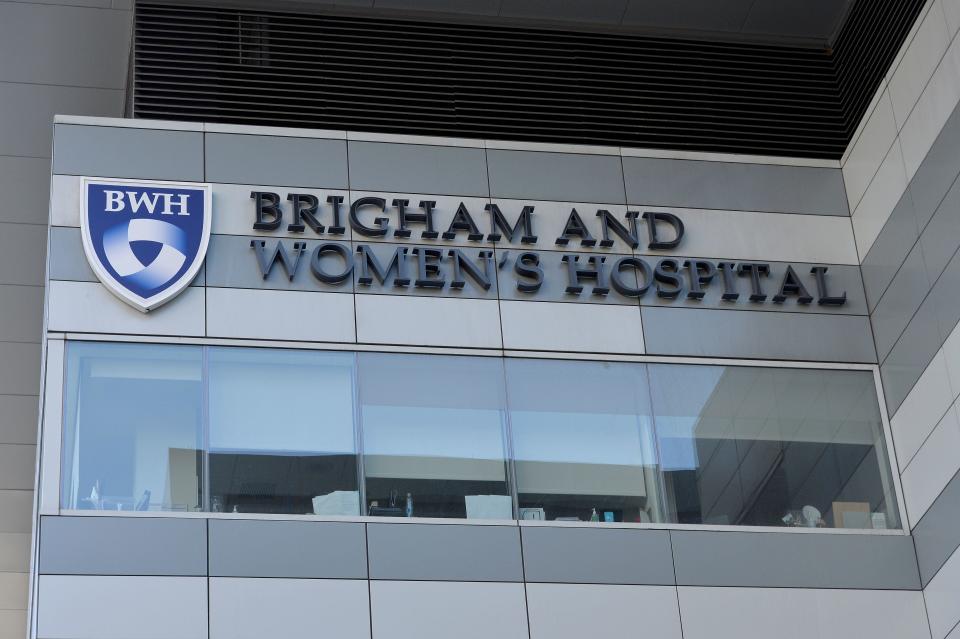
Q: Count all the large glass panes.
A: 5